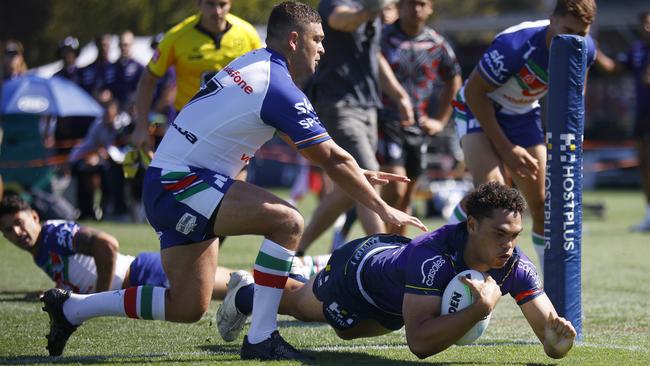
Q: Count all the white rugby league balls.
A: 1